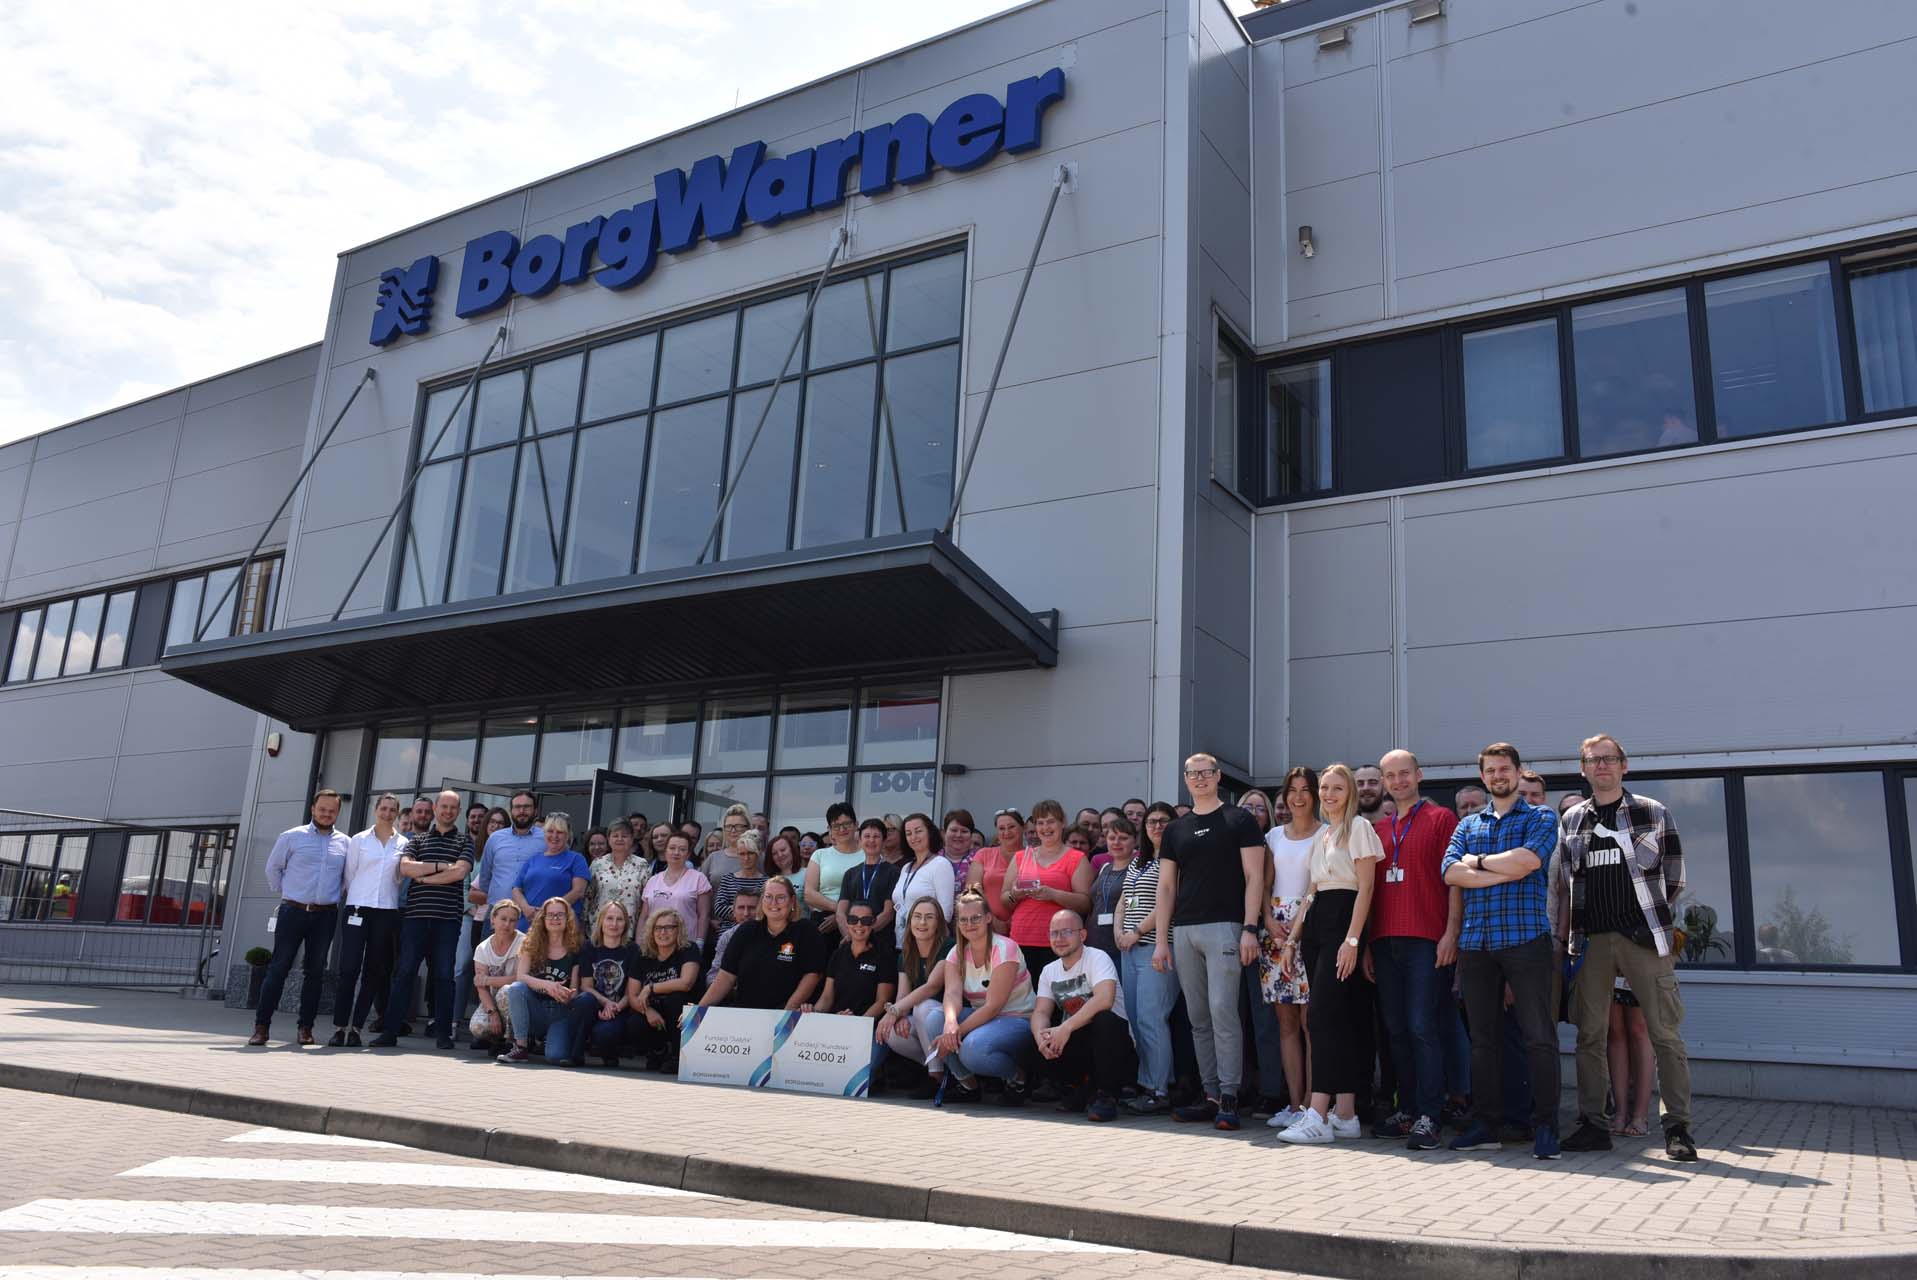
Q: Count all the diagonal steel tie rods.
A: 4